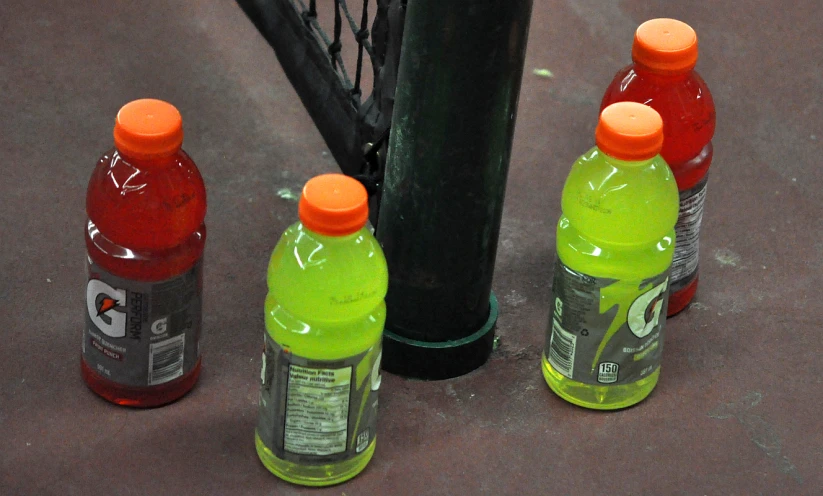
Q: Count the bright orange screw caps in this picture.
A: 4